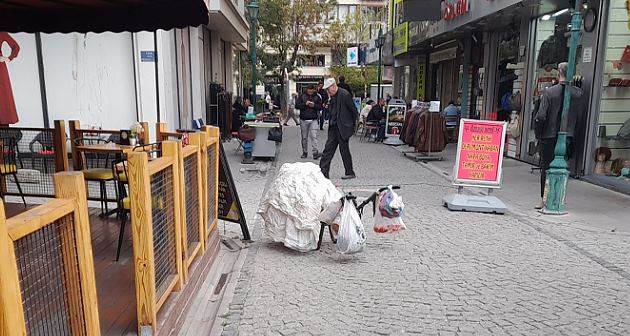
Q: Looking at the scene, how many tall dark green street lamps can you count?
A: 3